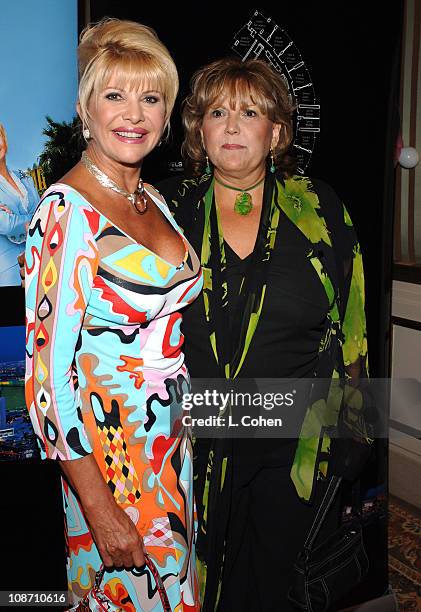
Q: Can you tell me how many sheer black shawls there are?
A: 1